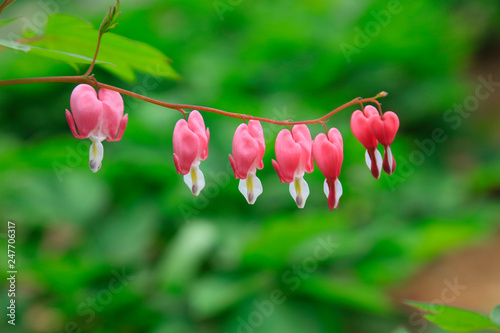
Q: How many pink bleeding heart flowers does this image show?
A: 7